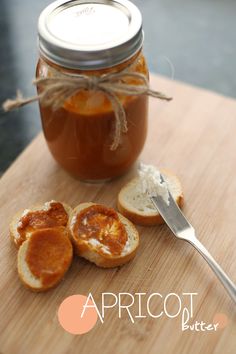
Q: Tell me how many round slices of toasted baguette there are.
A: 4